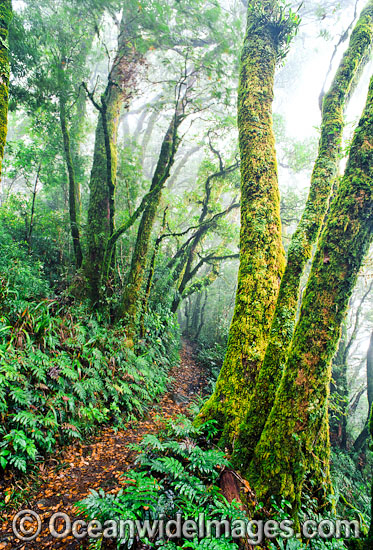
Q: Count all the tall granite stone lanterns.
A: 0